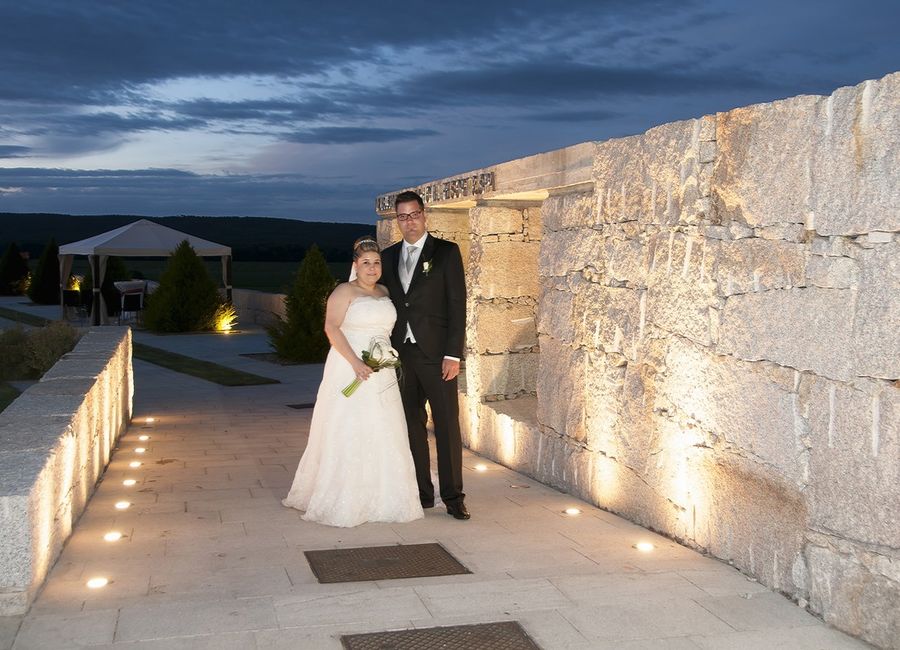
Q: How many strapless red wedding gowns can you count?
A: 0